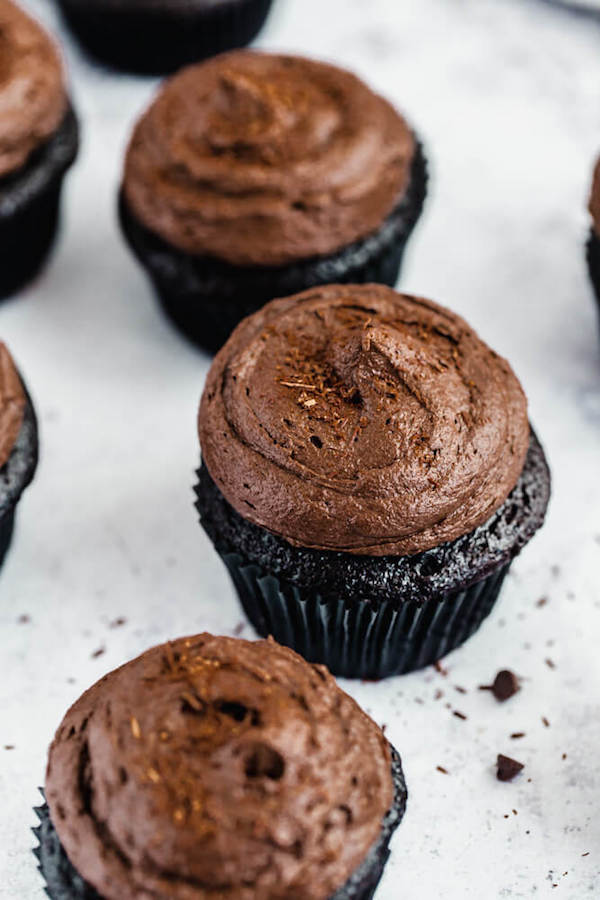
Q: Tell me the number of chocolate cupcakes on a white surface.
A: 7